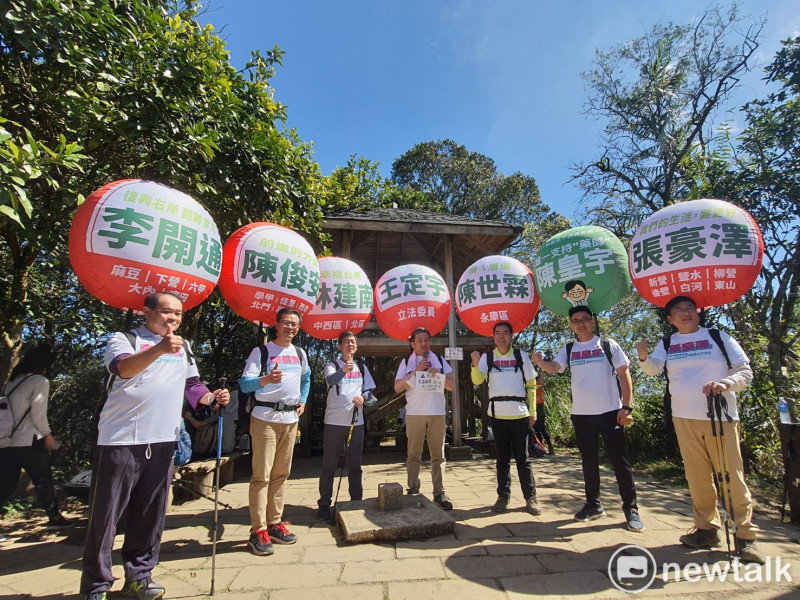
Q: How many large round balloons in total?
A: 7